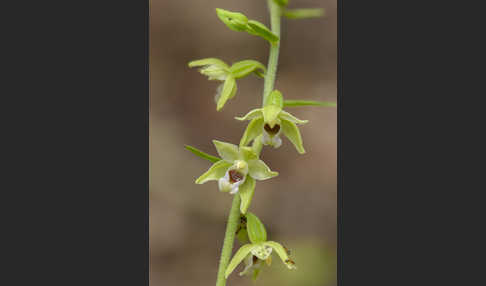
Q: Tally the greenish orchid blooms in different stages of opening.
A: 5